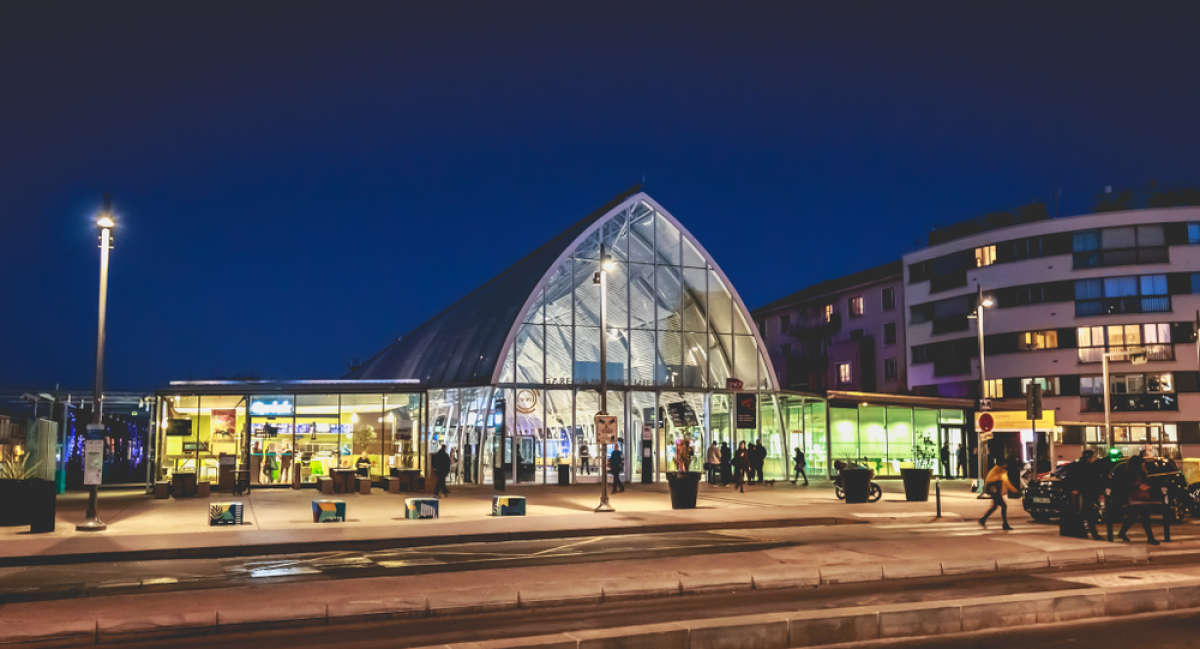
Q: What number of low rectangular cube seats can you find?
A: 4